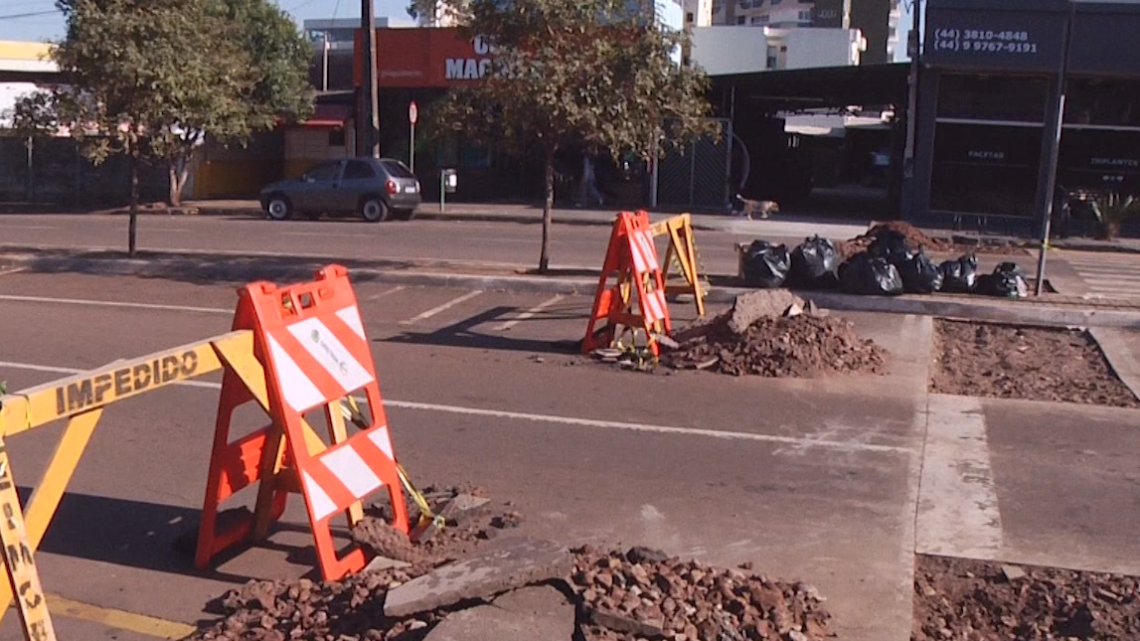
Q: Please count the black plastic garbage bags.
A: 7